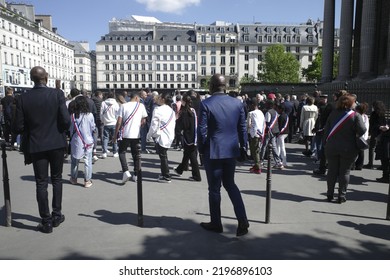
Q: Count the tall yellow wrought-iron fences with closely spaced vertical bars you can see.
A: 0